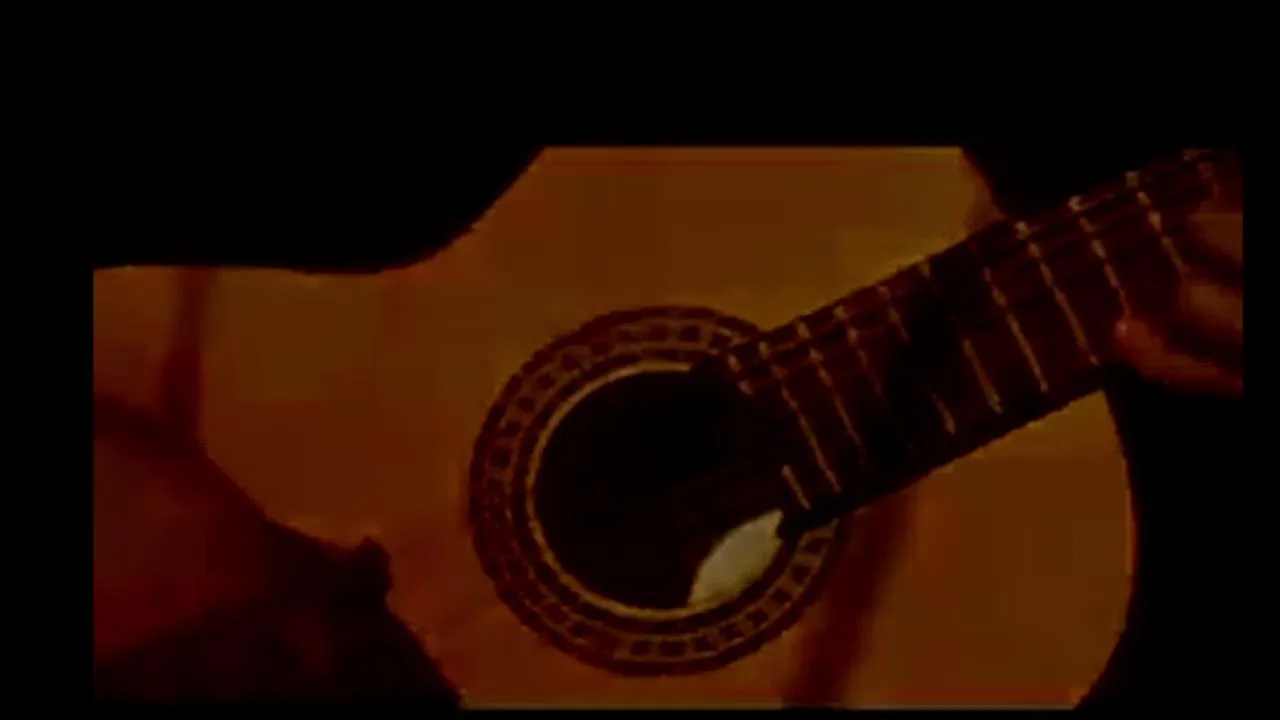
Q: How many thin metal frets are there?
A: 11